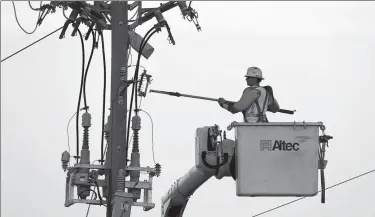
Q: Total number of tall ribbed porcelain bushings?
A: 2